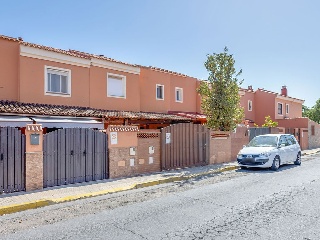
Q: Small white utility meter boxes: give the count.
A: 4